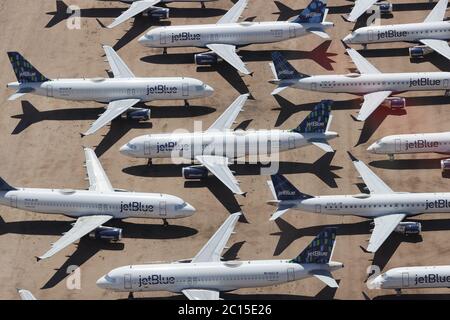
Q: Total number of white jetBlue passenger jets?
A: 10